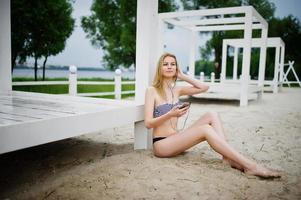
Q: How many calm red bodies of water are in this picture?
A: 0